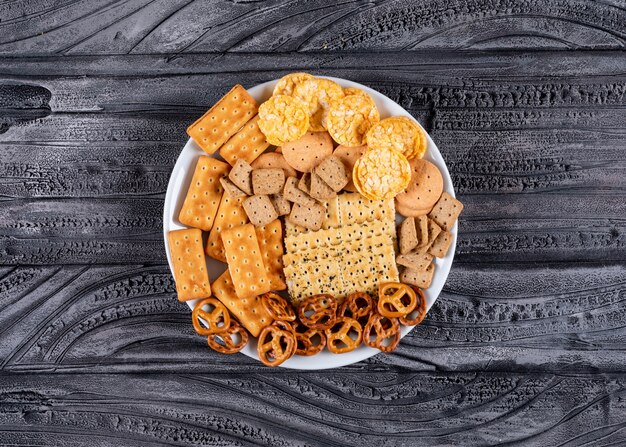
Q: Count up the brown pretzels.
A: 12